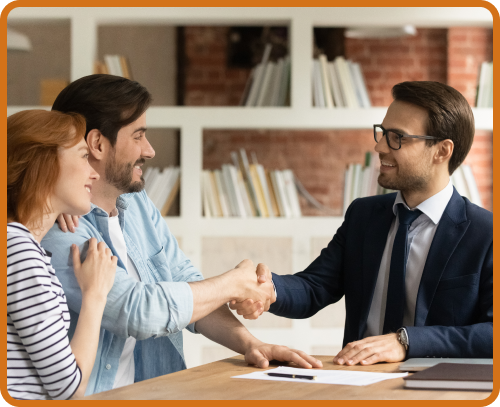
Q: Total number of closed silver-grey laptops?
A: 1